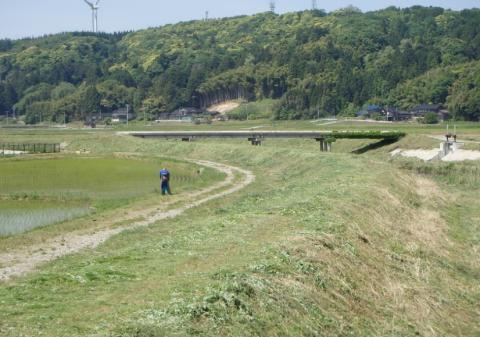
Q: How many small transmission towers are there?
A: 3